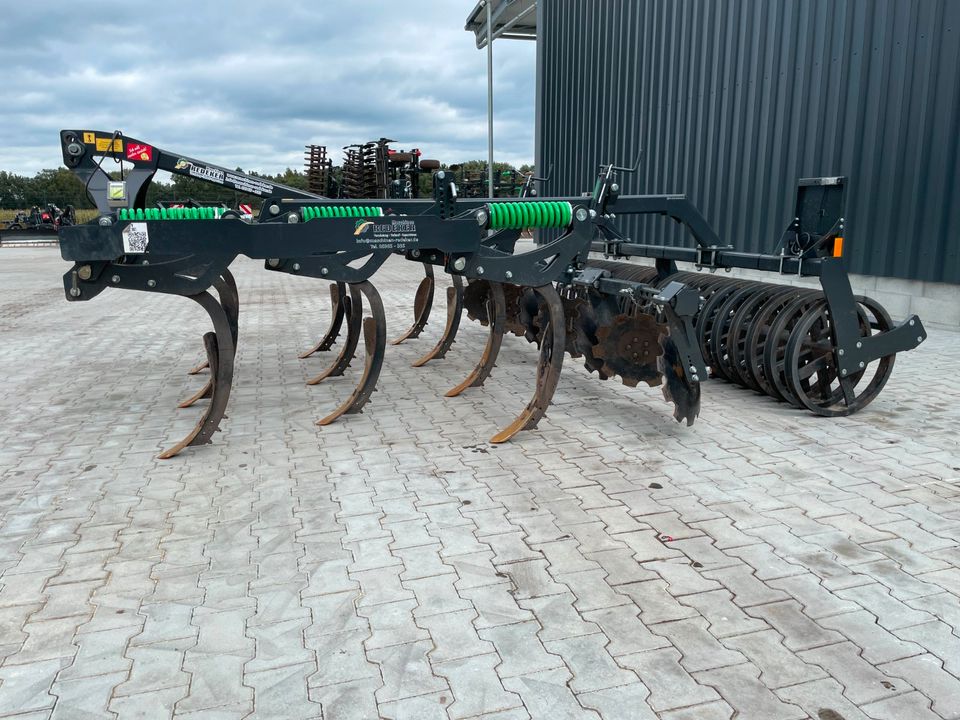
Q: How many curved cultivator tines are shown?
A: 10